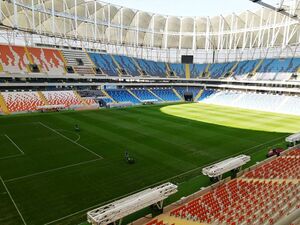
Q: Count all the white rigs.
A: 3